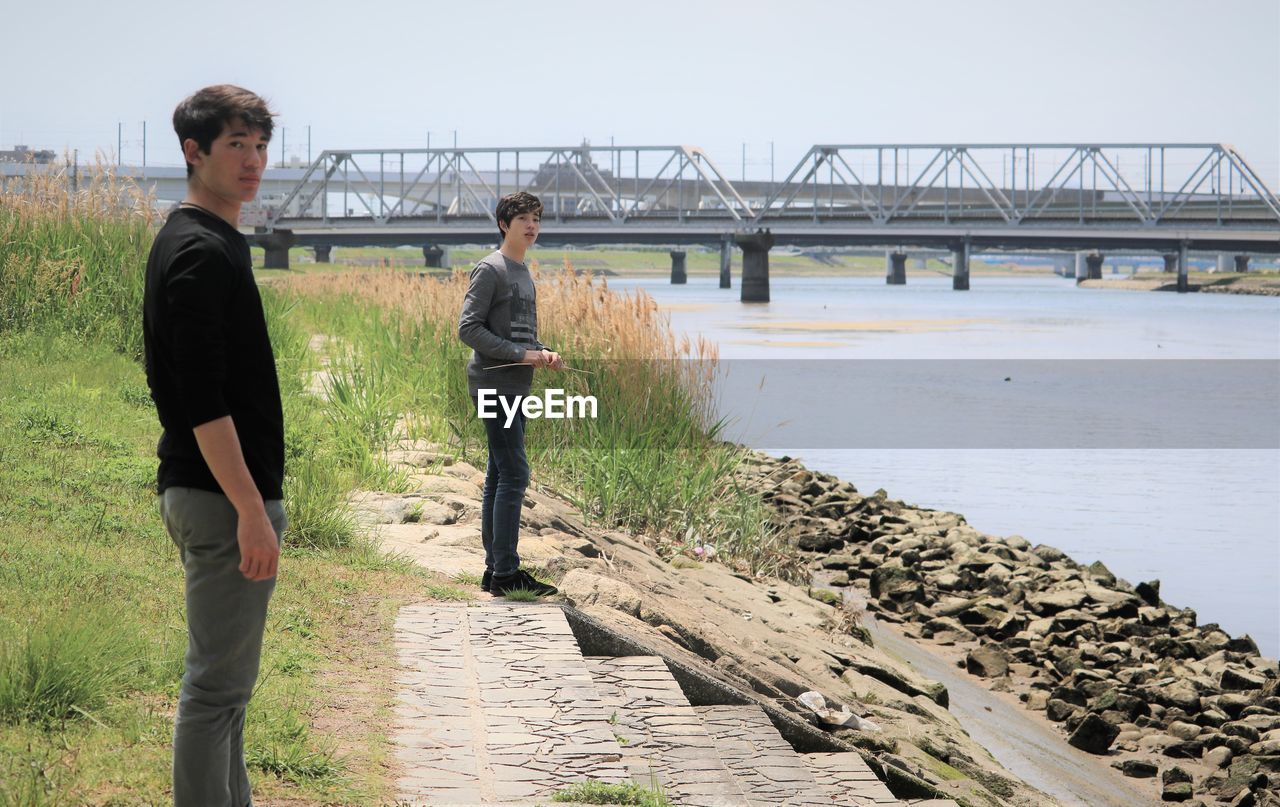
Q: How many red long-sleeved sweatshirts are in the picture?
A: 0